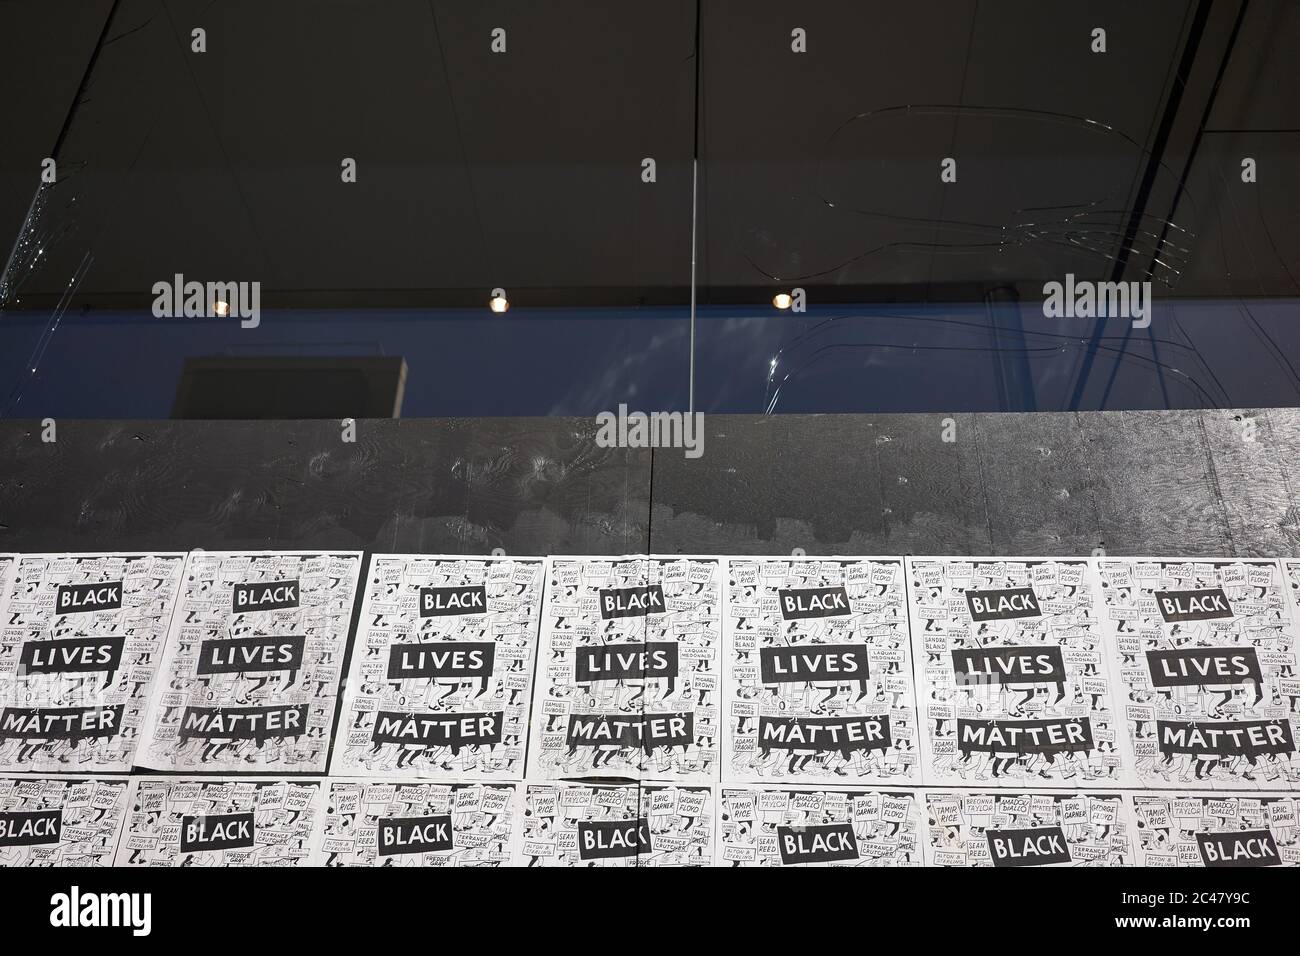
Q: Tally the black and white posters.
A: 14